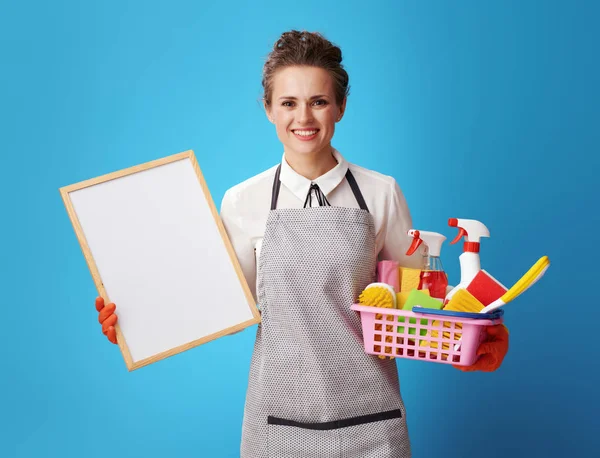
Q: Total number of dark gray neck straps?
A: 2